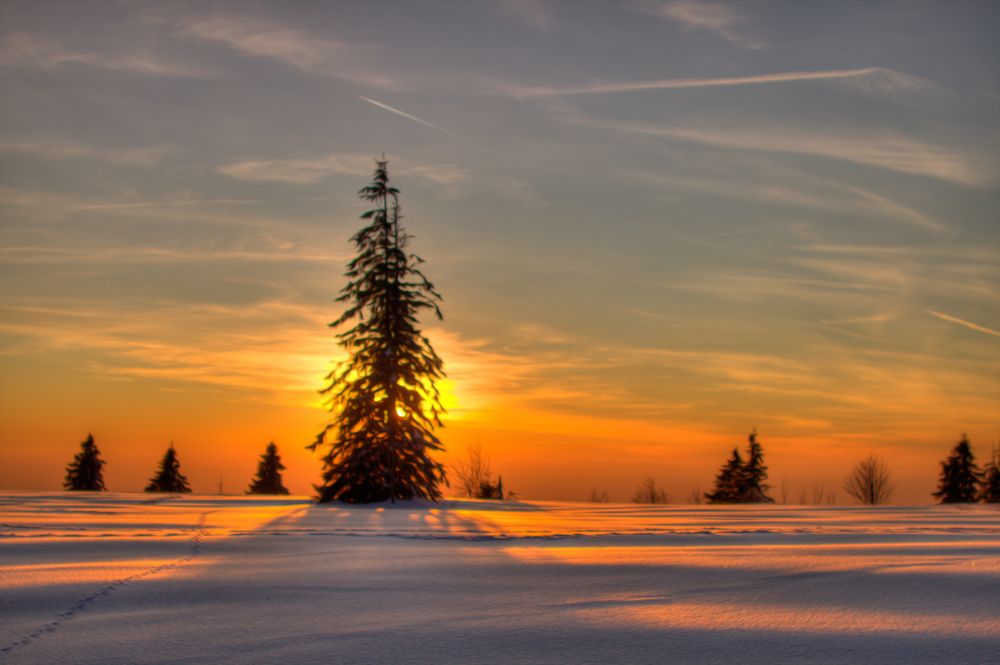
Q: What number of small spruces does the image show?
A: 7